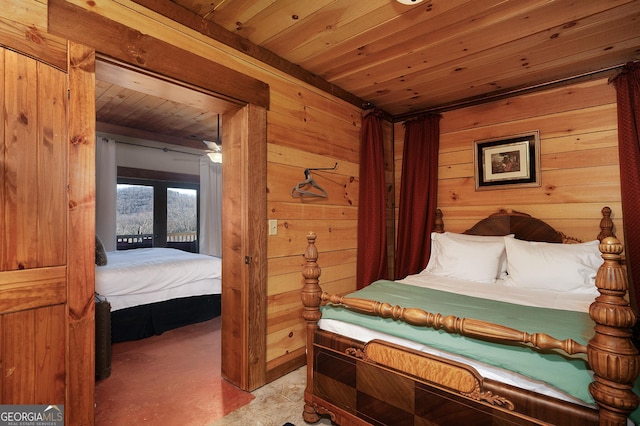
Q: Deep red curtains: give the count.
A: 3